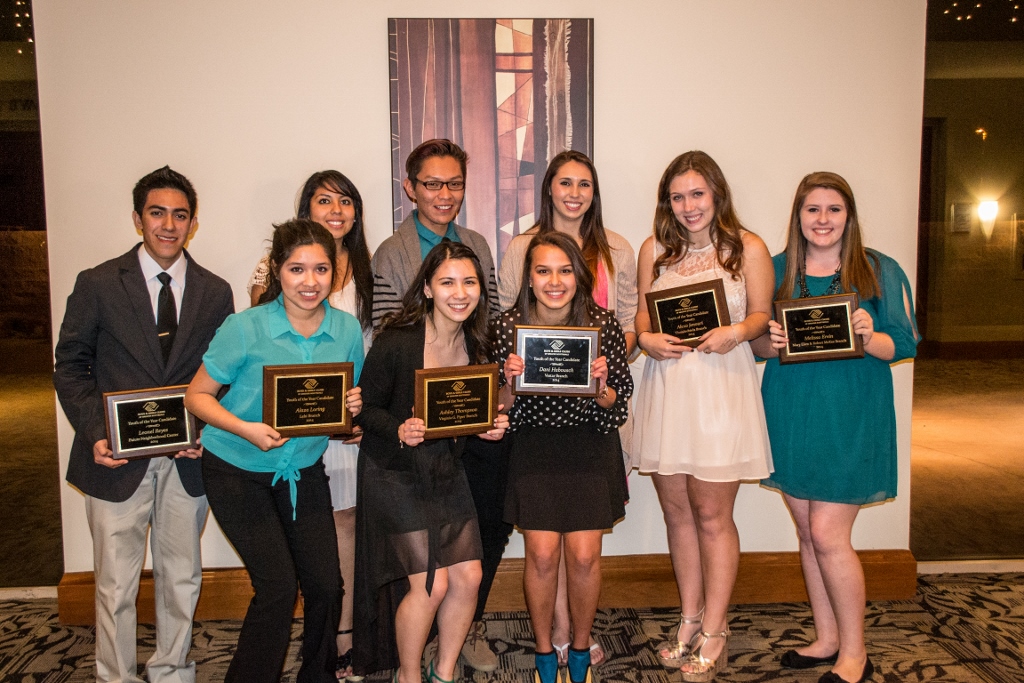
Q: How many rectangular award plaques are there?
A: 6